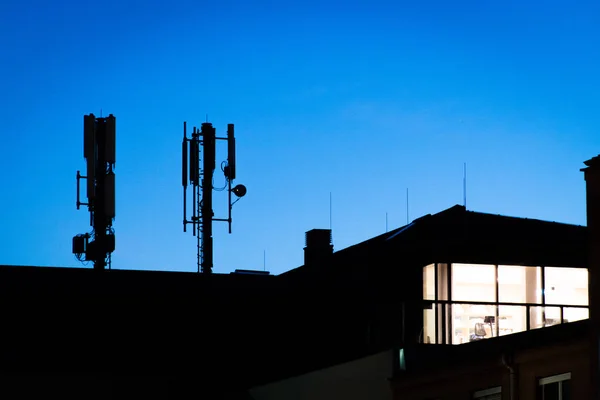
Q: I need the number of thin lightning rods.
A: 5